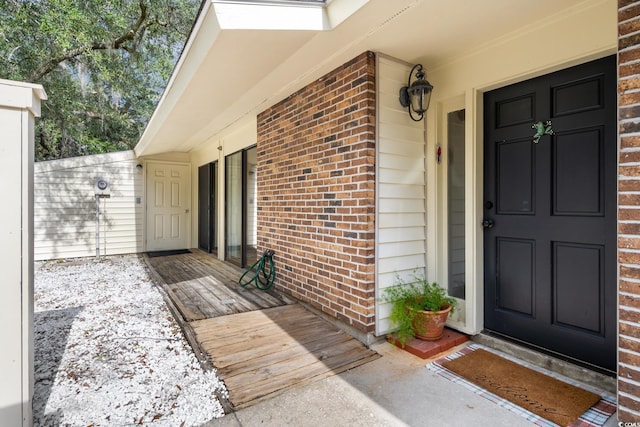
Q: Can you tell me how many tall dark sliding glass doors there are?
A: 2